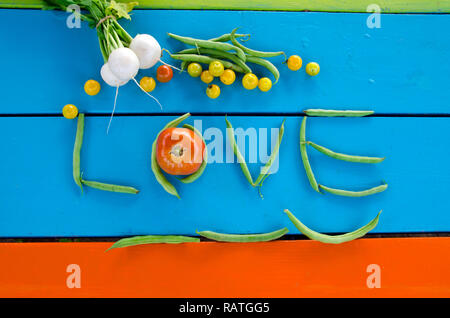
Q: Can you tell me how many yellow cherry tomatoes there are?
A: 12